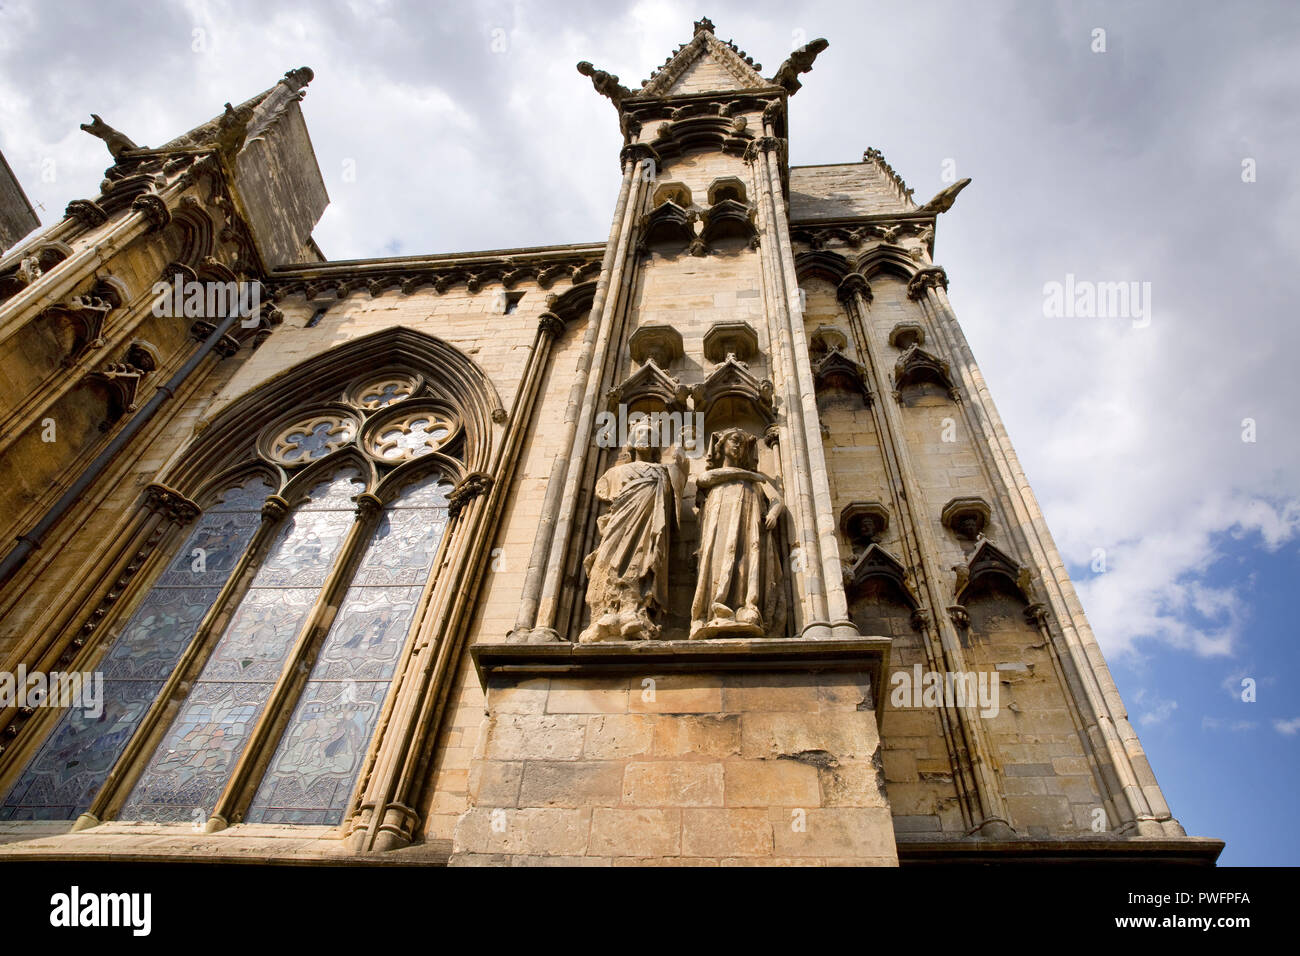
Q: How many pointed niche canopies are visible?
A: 11